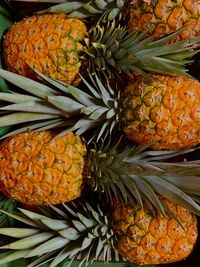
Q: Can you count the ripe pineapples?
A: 5